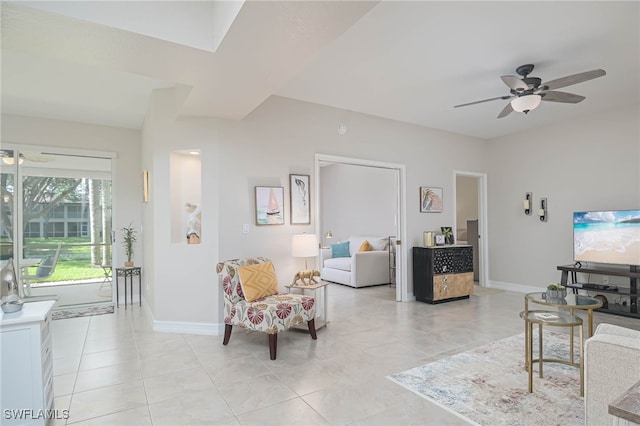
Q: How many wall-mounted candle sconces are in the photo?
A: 2